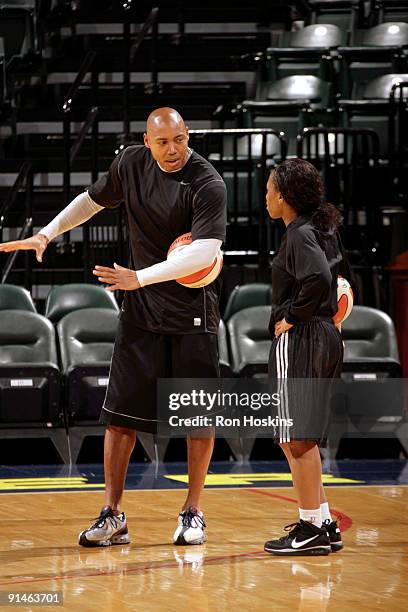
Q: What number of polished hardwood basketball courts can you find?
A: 1